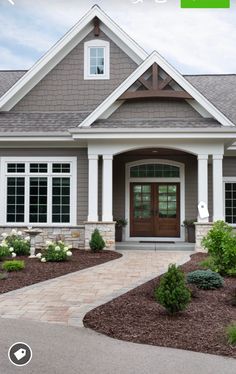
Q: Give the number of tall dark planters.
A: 2